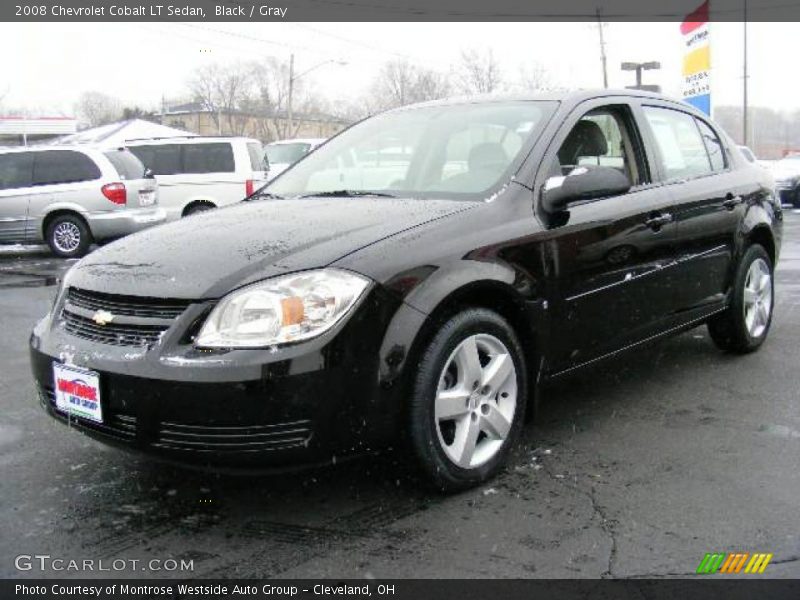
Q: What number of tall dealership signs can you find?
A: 1